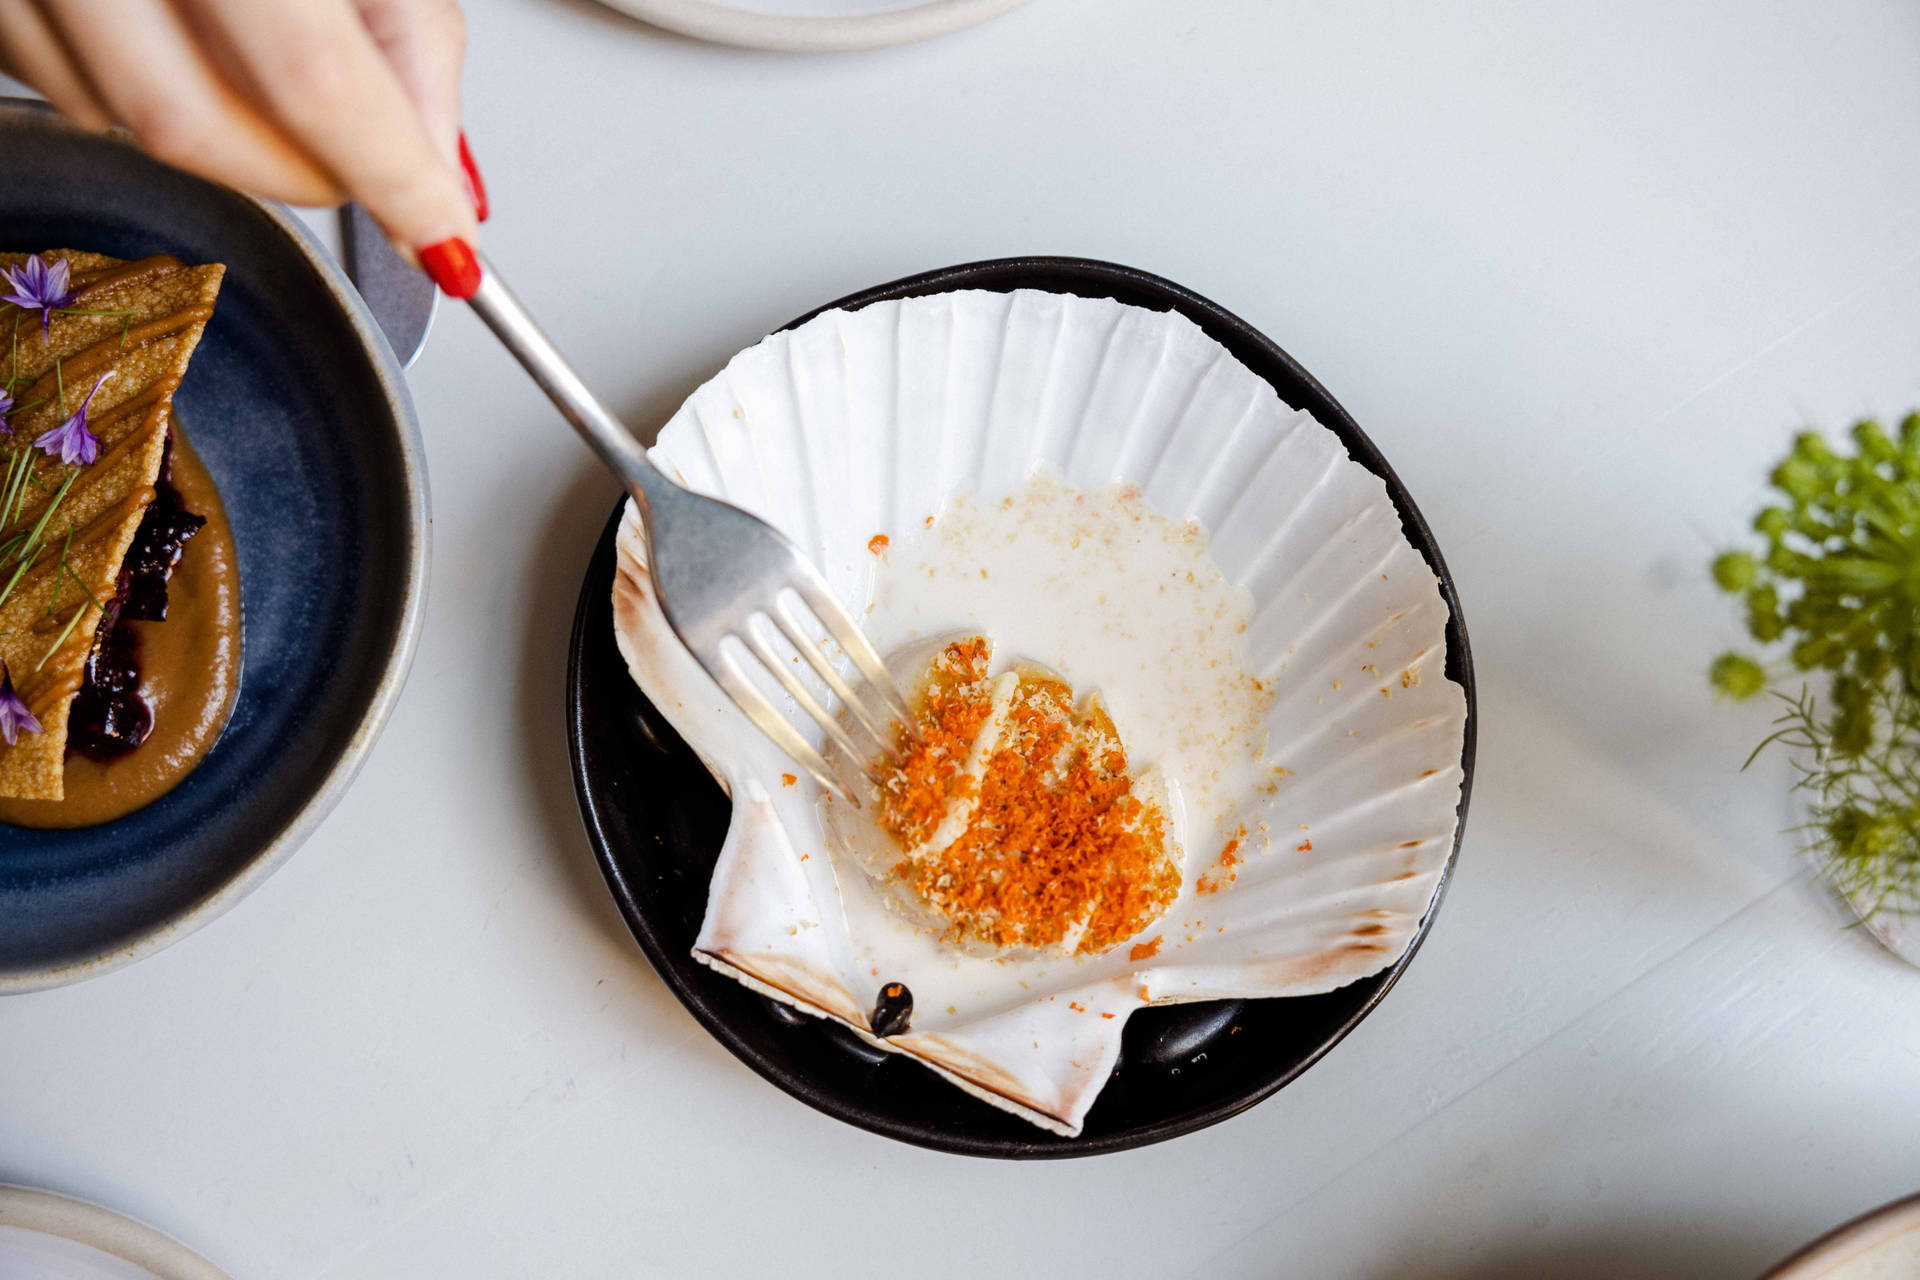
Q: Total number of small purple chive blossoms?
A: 4